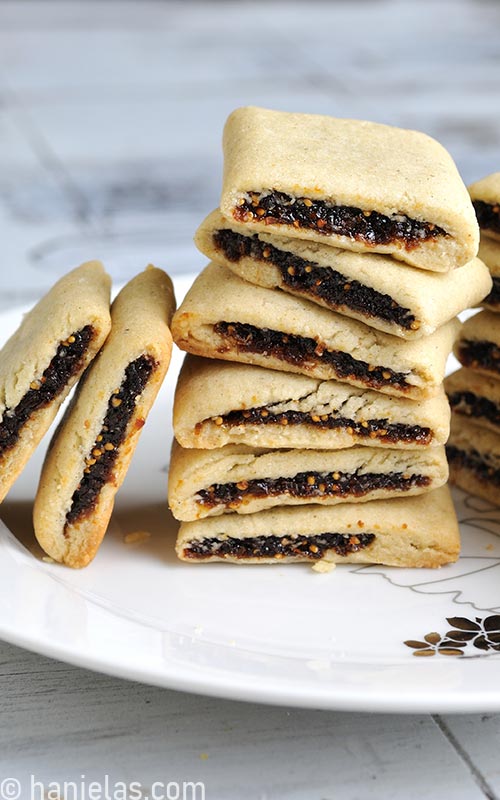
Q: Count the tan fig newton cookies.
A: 13